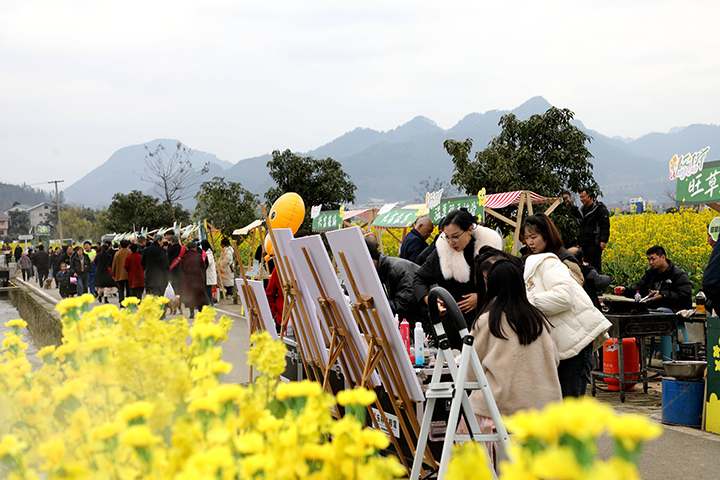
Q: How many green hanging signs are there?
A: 4